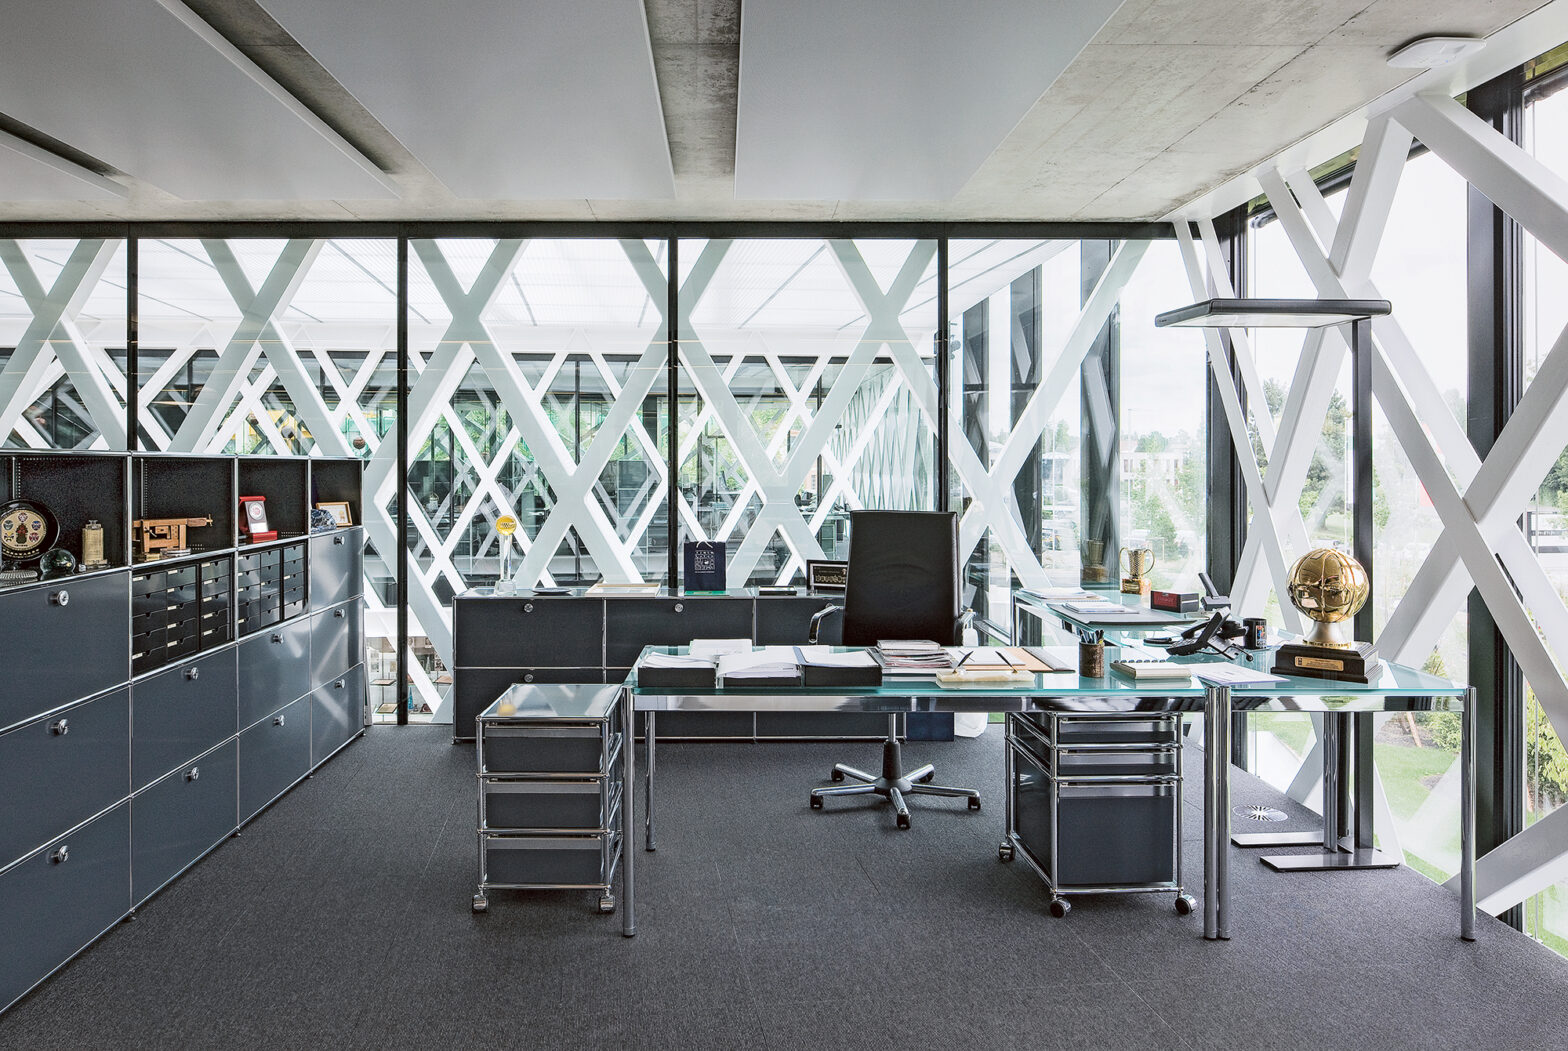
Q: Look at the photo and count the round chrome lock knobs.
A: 13